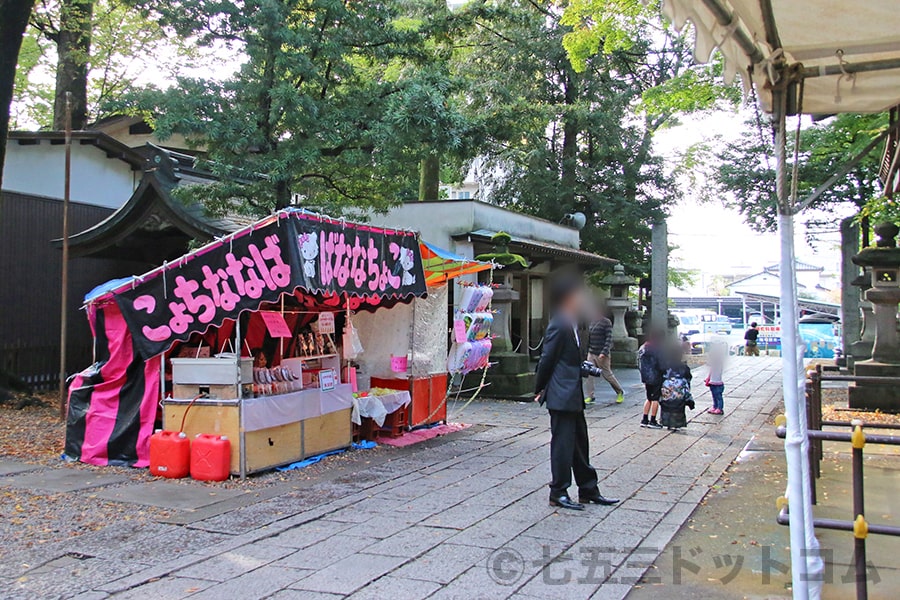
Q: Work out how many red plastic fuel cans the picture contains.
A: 2